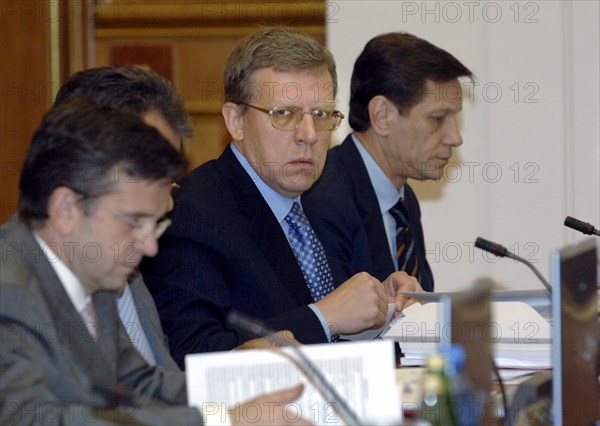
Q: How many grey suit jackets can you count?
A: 2